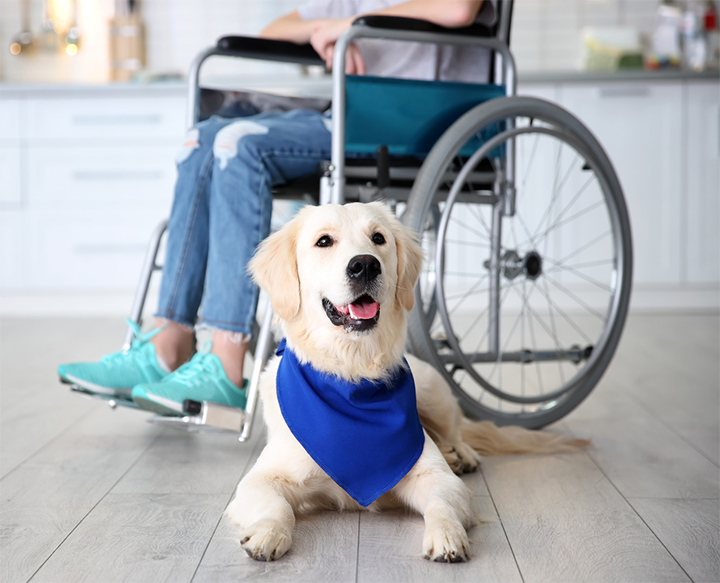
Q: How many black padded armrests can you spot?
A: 2